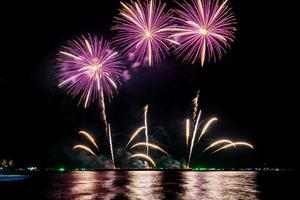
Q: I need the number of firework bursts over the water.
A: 3